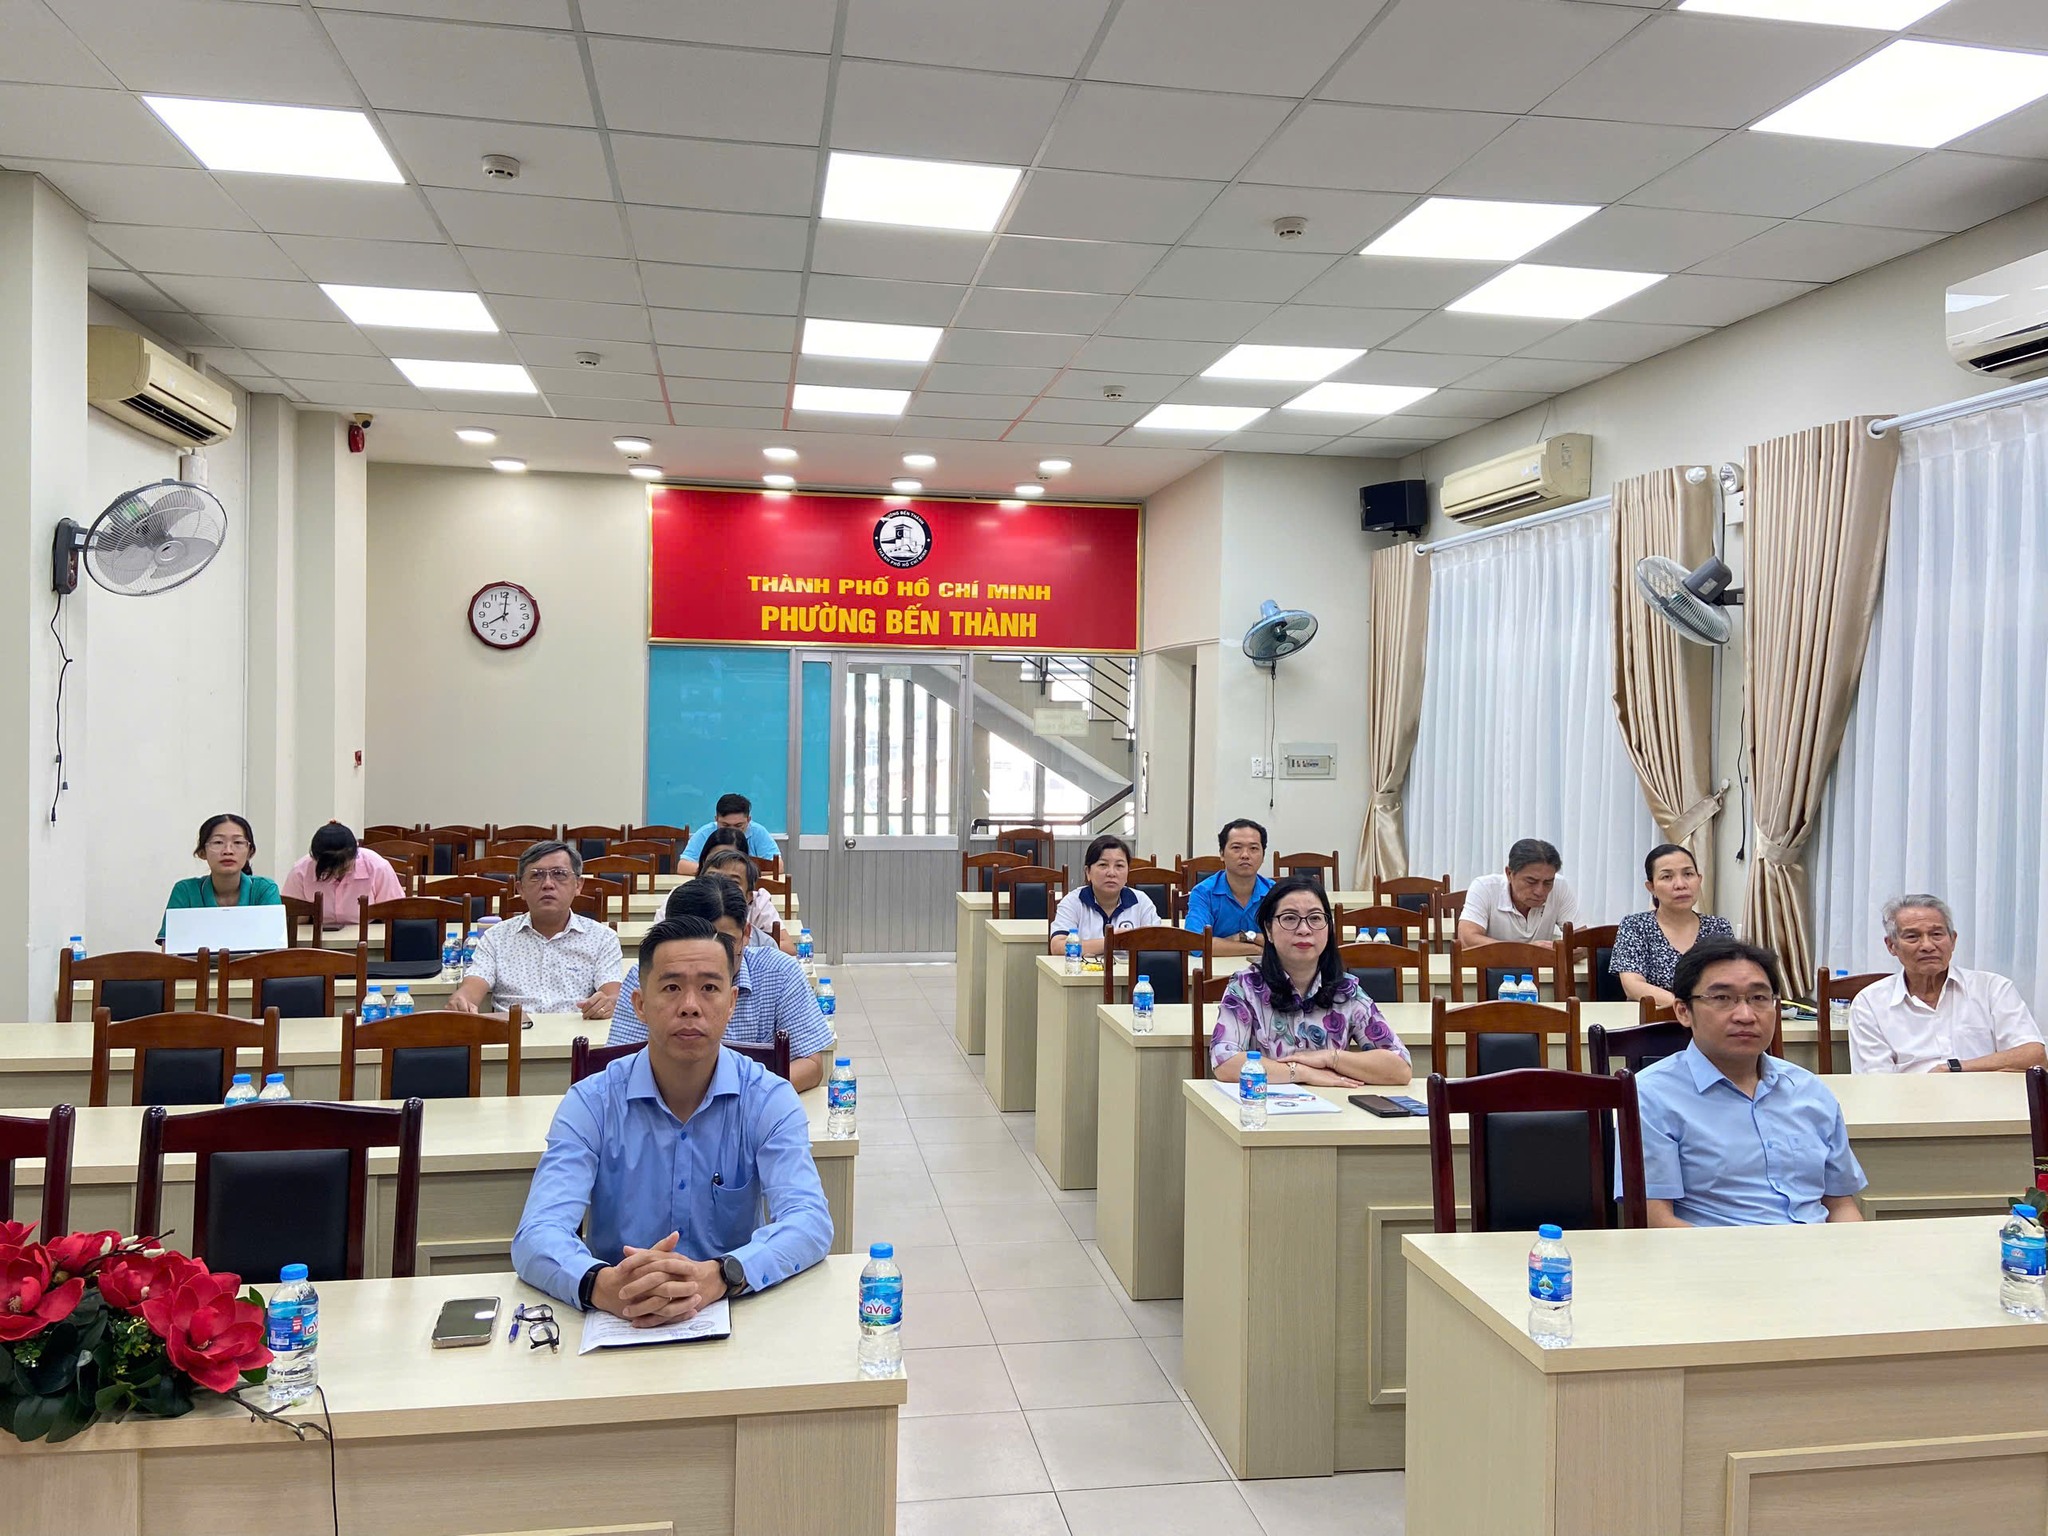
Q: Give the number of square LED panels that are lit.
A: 13